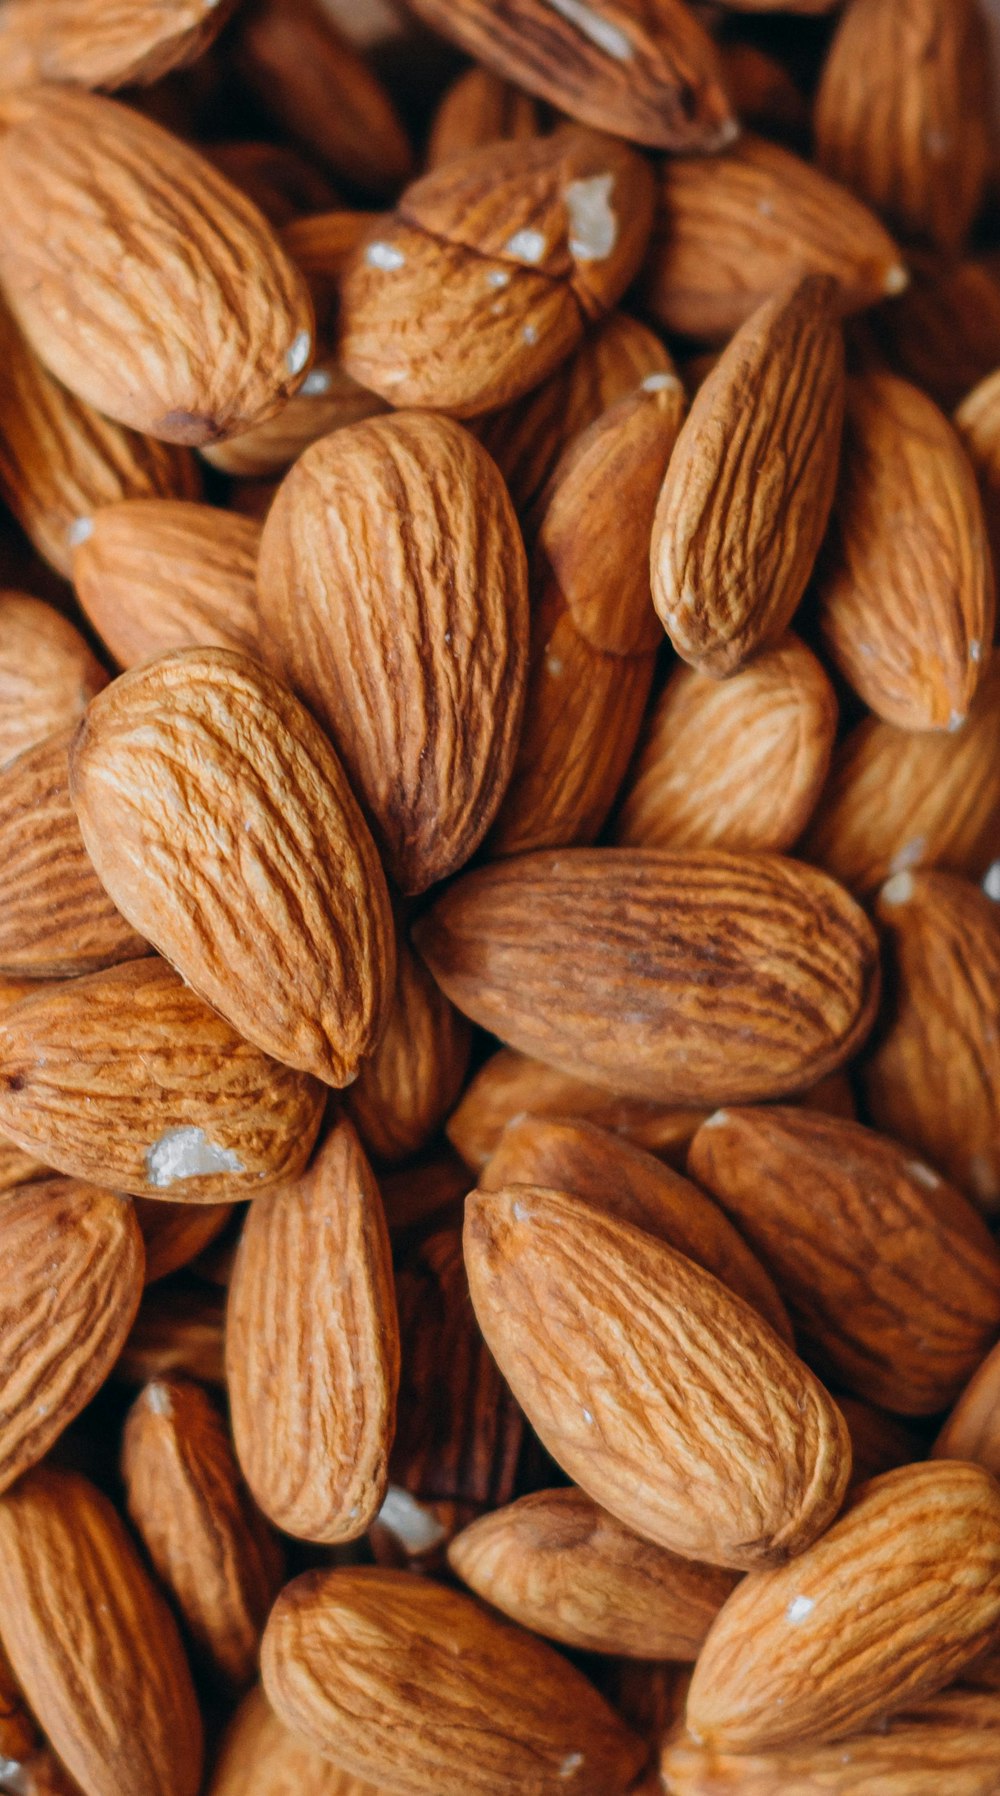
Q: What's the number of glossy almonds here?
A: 0